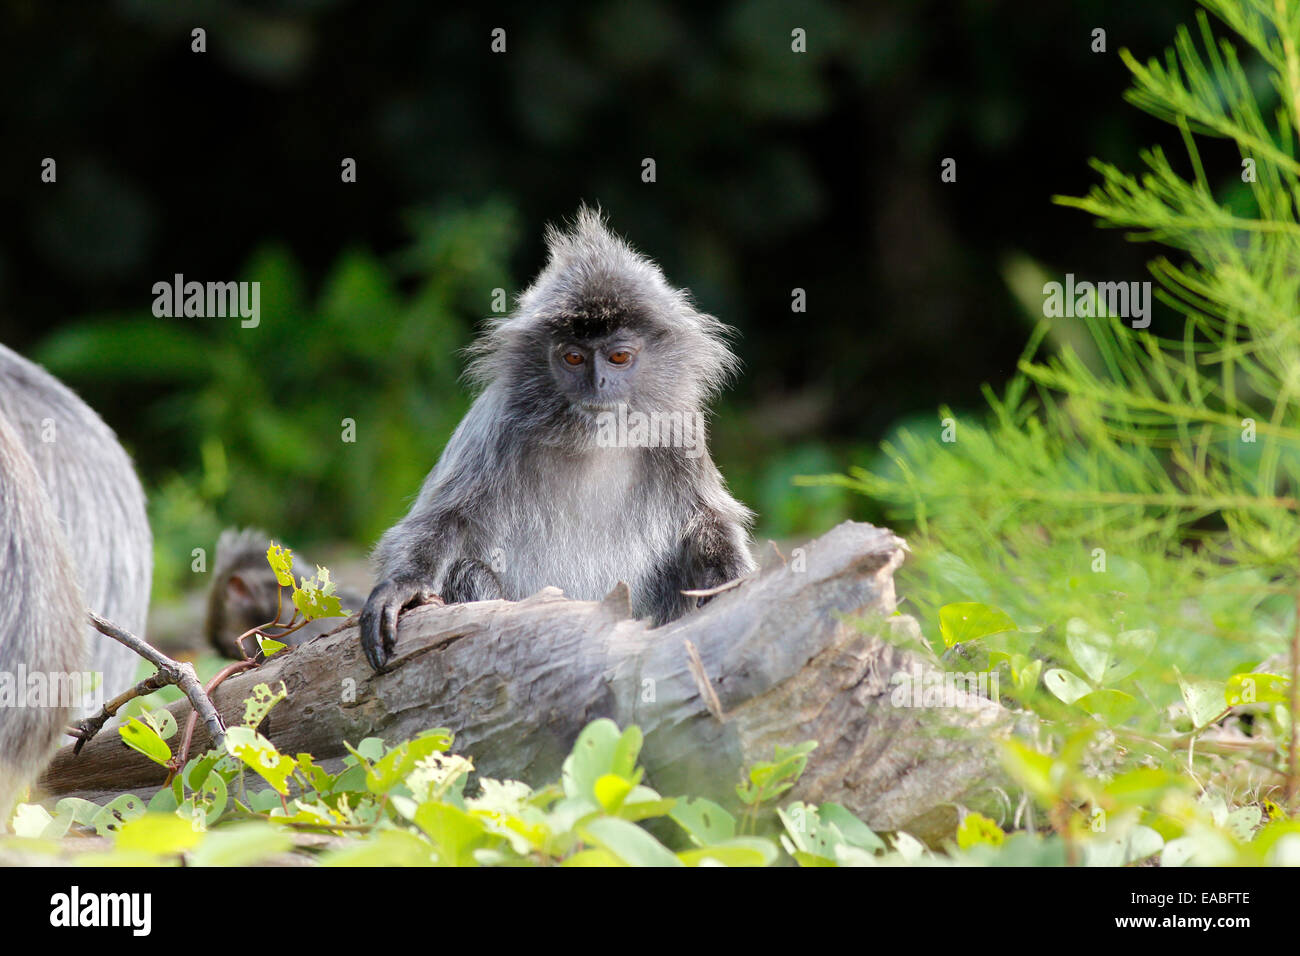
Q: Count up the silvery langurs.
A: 3